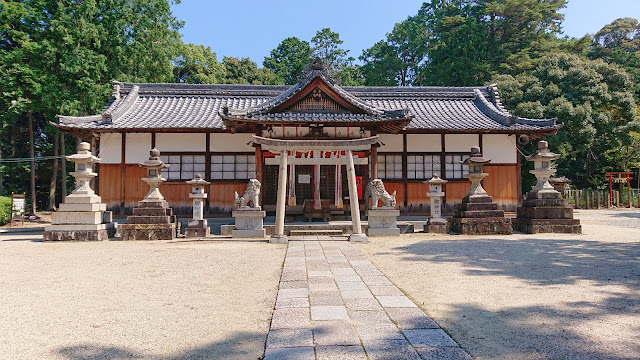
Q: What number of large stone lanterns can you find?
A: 4